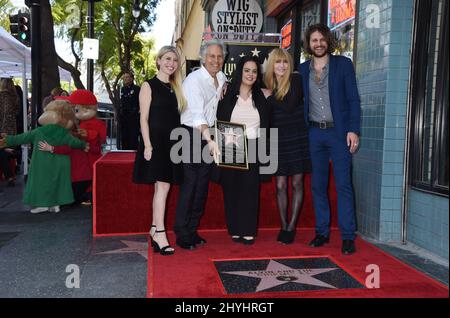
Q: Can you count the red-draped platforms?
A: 1